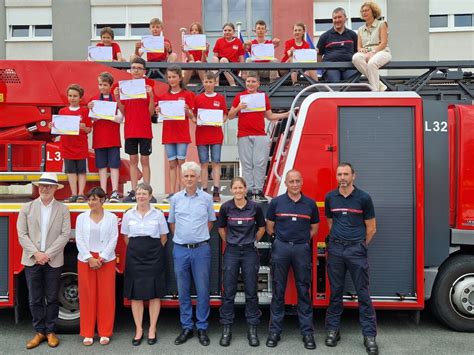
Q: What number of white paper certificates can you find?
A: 11